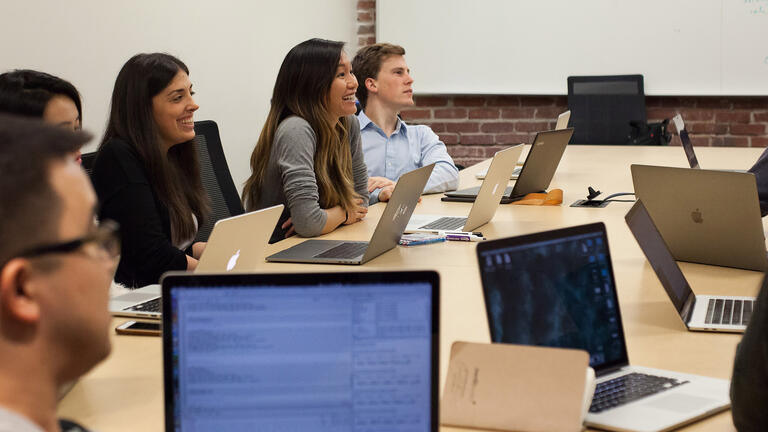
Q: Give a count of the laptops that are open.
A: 10